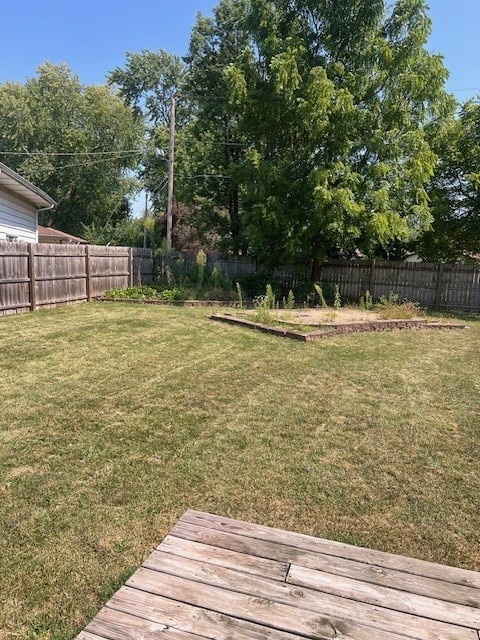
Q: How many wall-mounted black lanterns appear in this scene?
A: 0